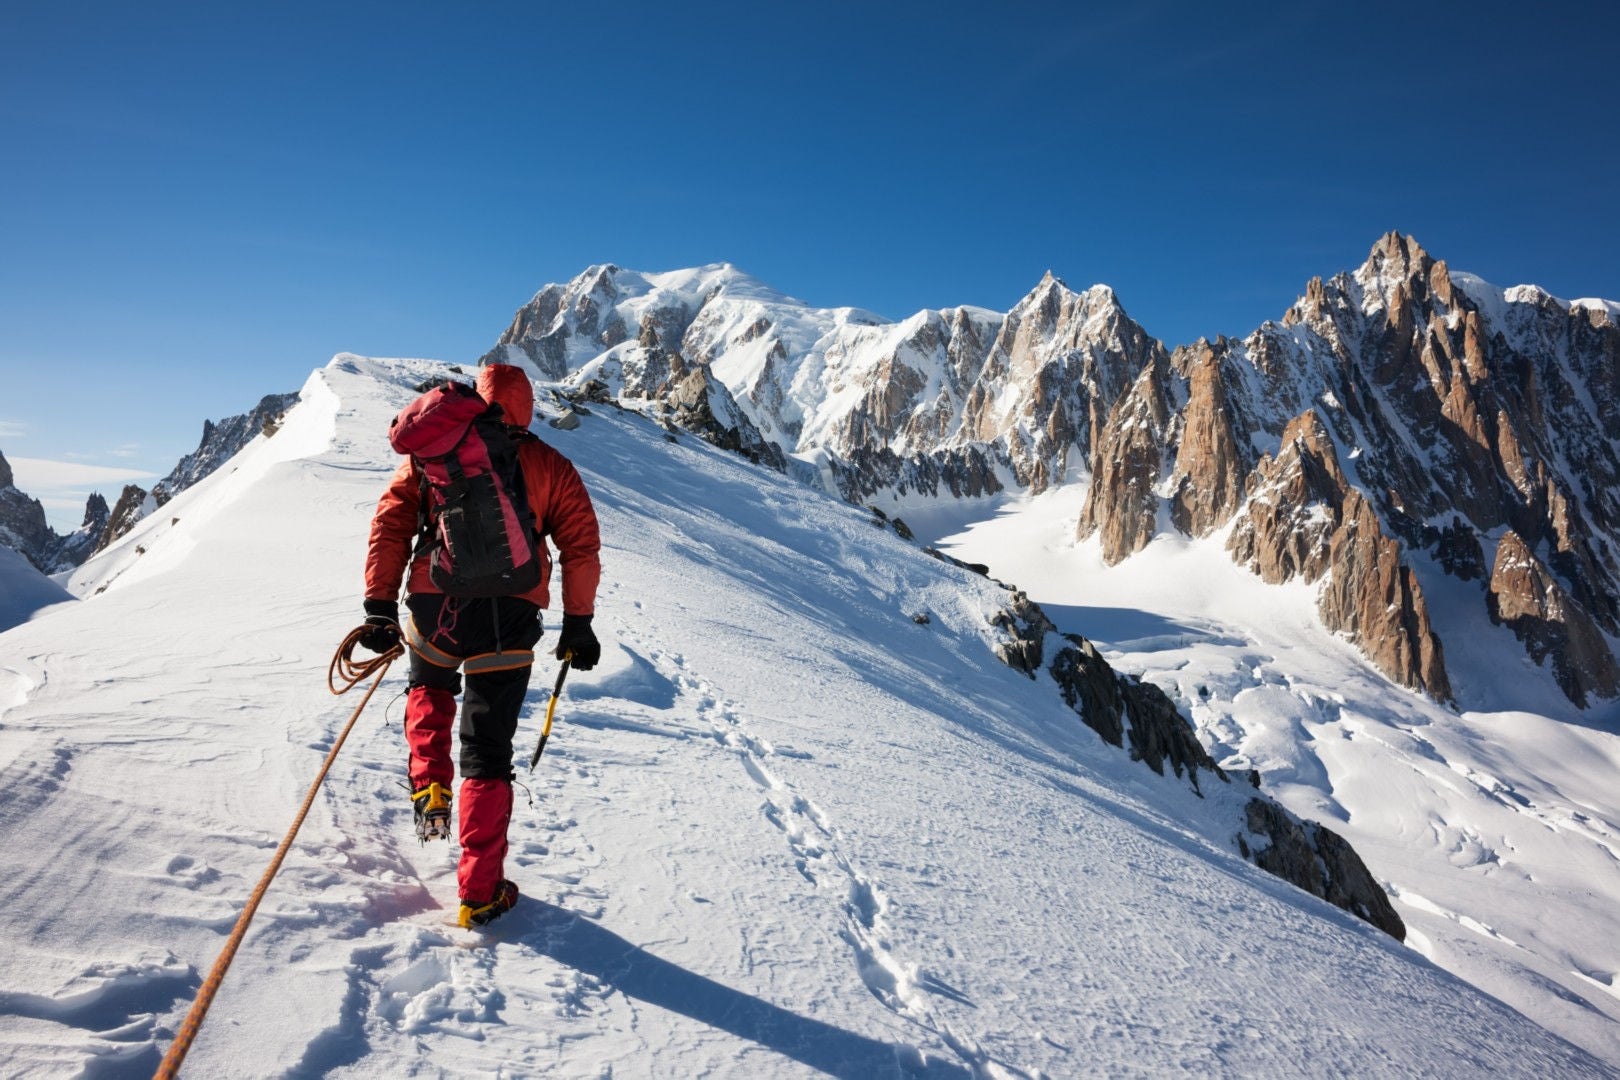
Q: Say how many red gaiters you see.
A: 2